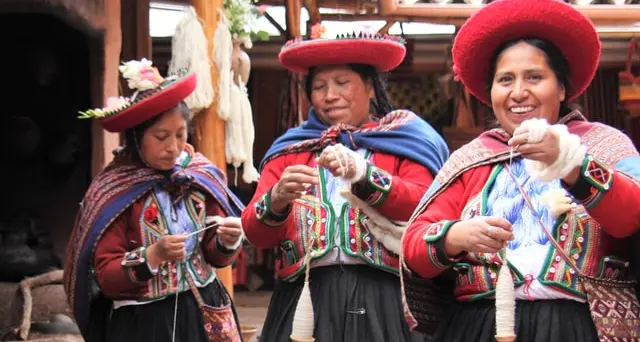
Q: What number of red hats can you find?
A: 3